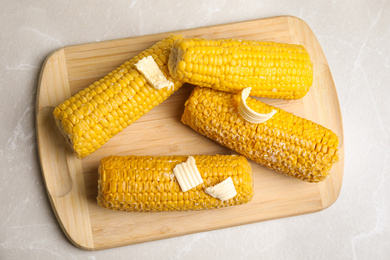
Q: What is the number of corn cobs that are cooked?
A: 4